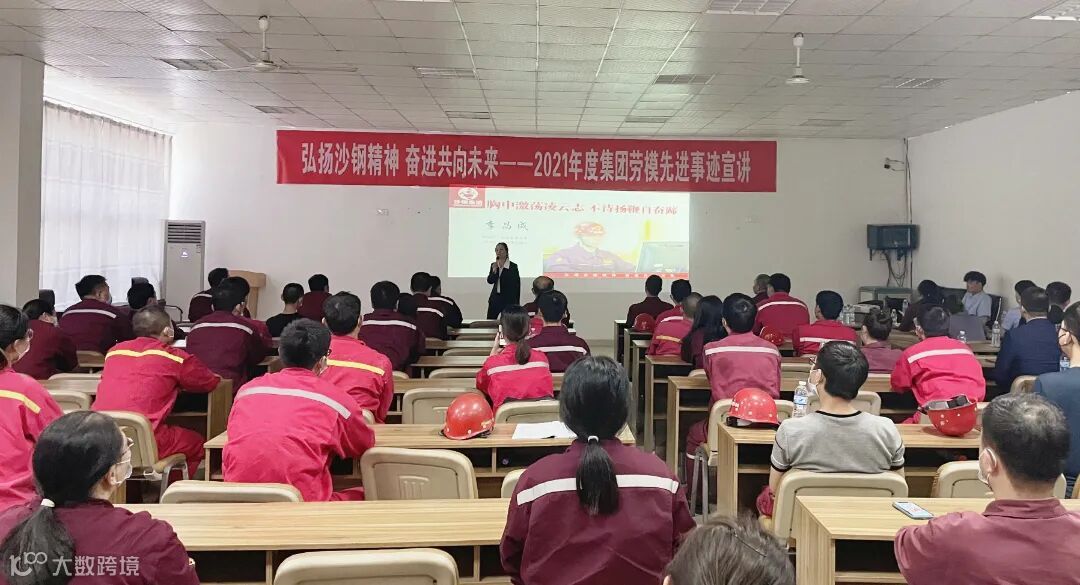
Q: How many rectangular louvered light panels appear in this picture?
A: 11